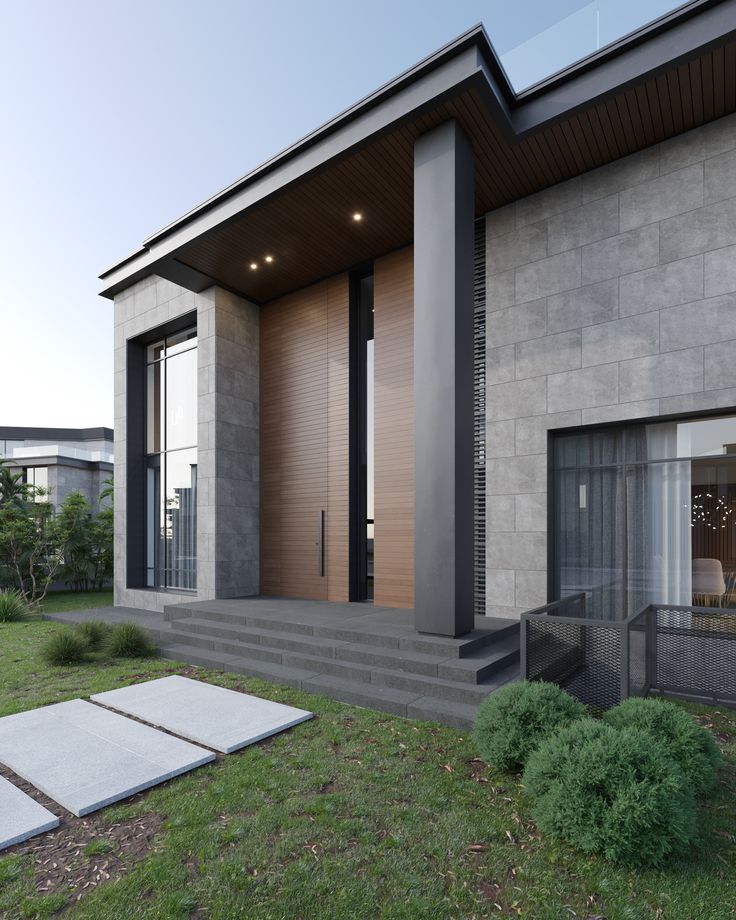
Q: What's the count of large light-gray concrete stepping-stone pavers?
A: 3